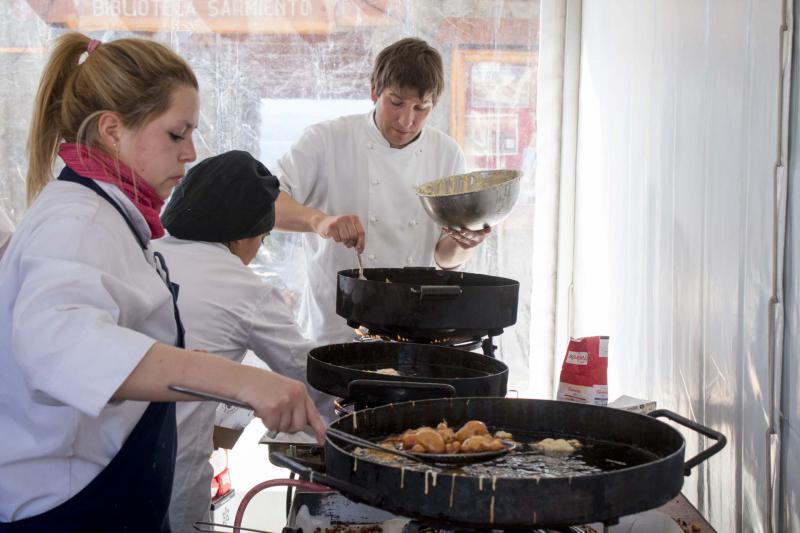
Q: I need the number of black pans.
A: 3